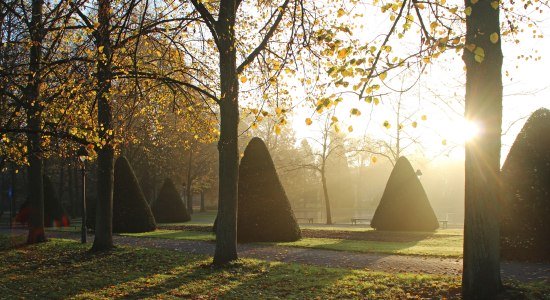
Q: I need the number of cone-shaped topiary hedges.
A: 6